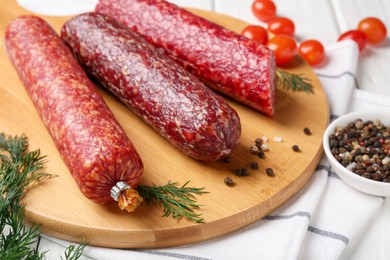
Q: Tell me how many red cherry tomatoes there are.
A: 7